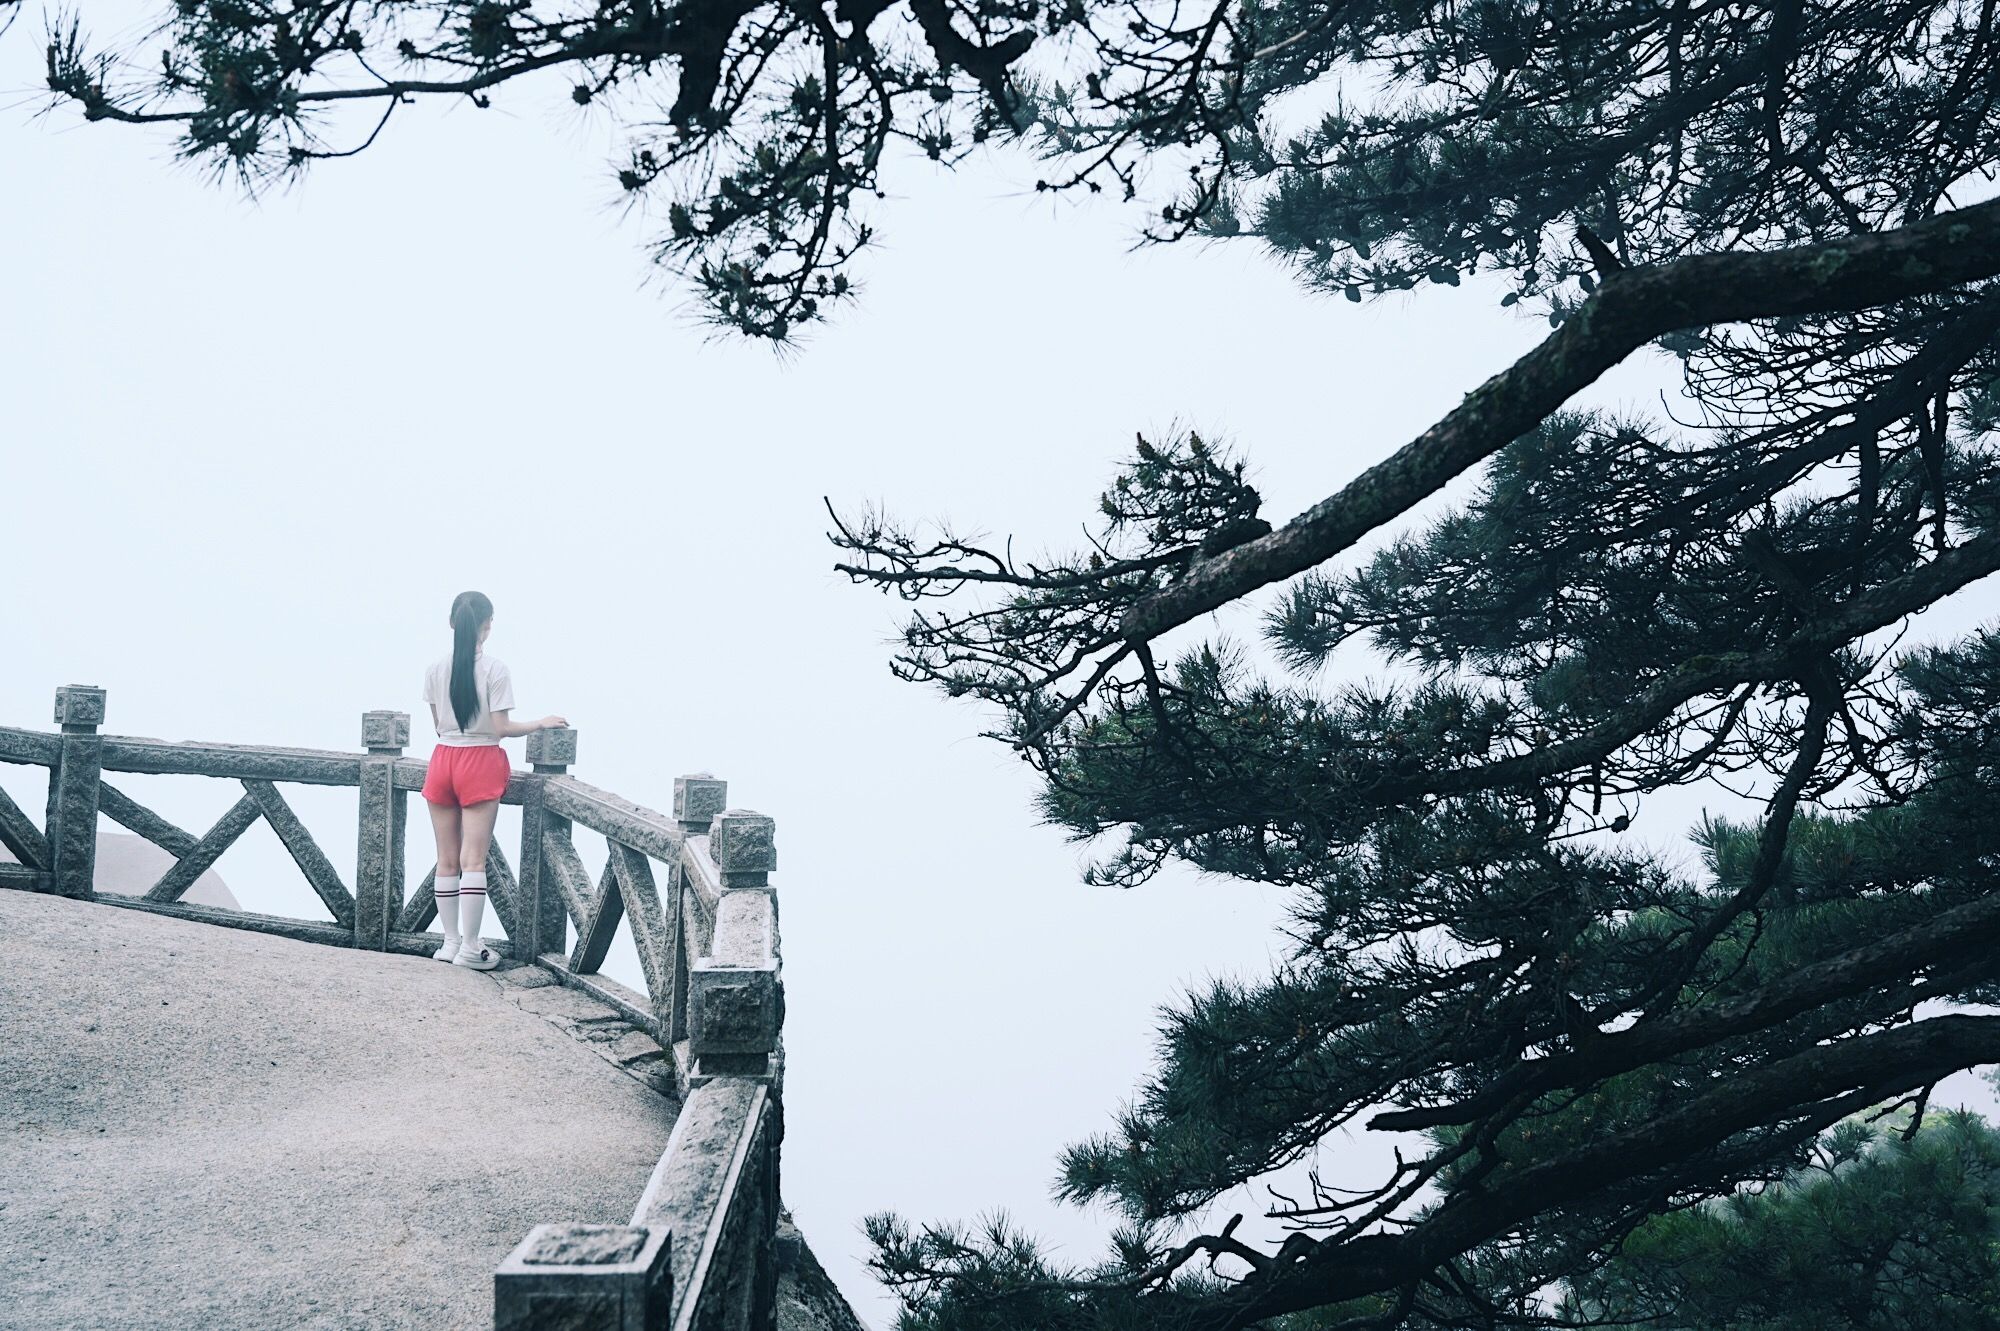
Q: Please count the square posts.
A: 7